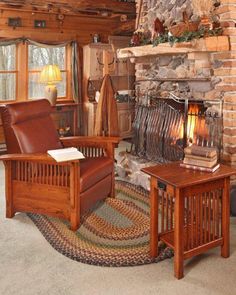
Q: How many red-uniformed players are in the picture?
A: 0